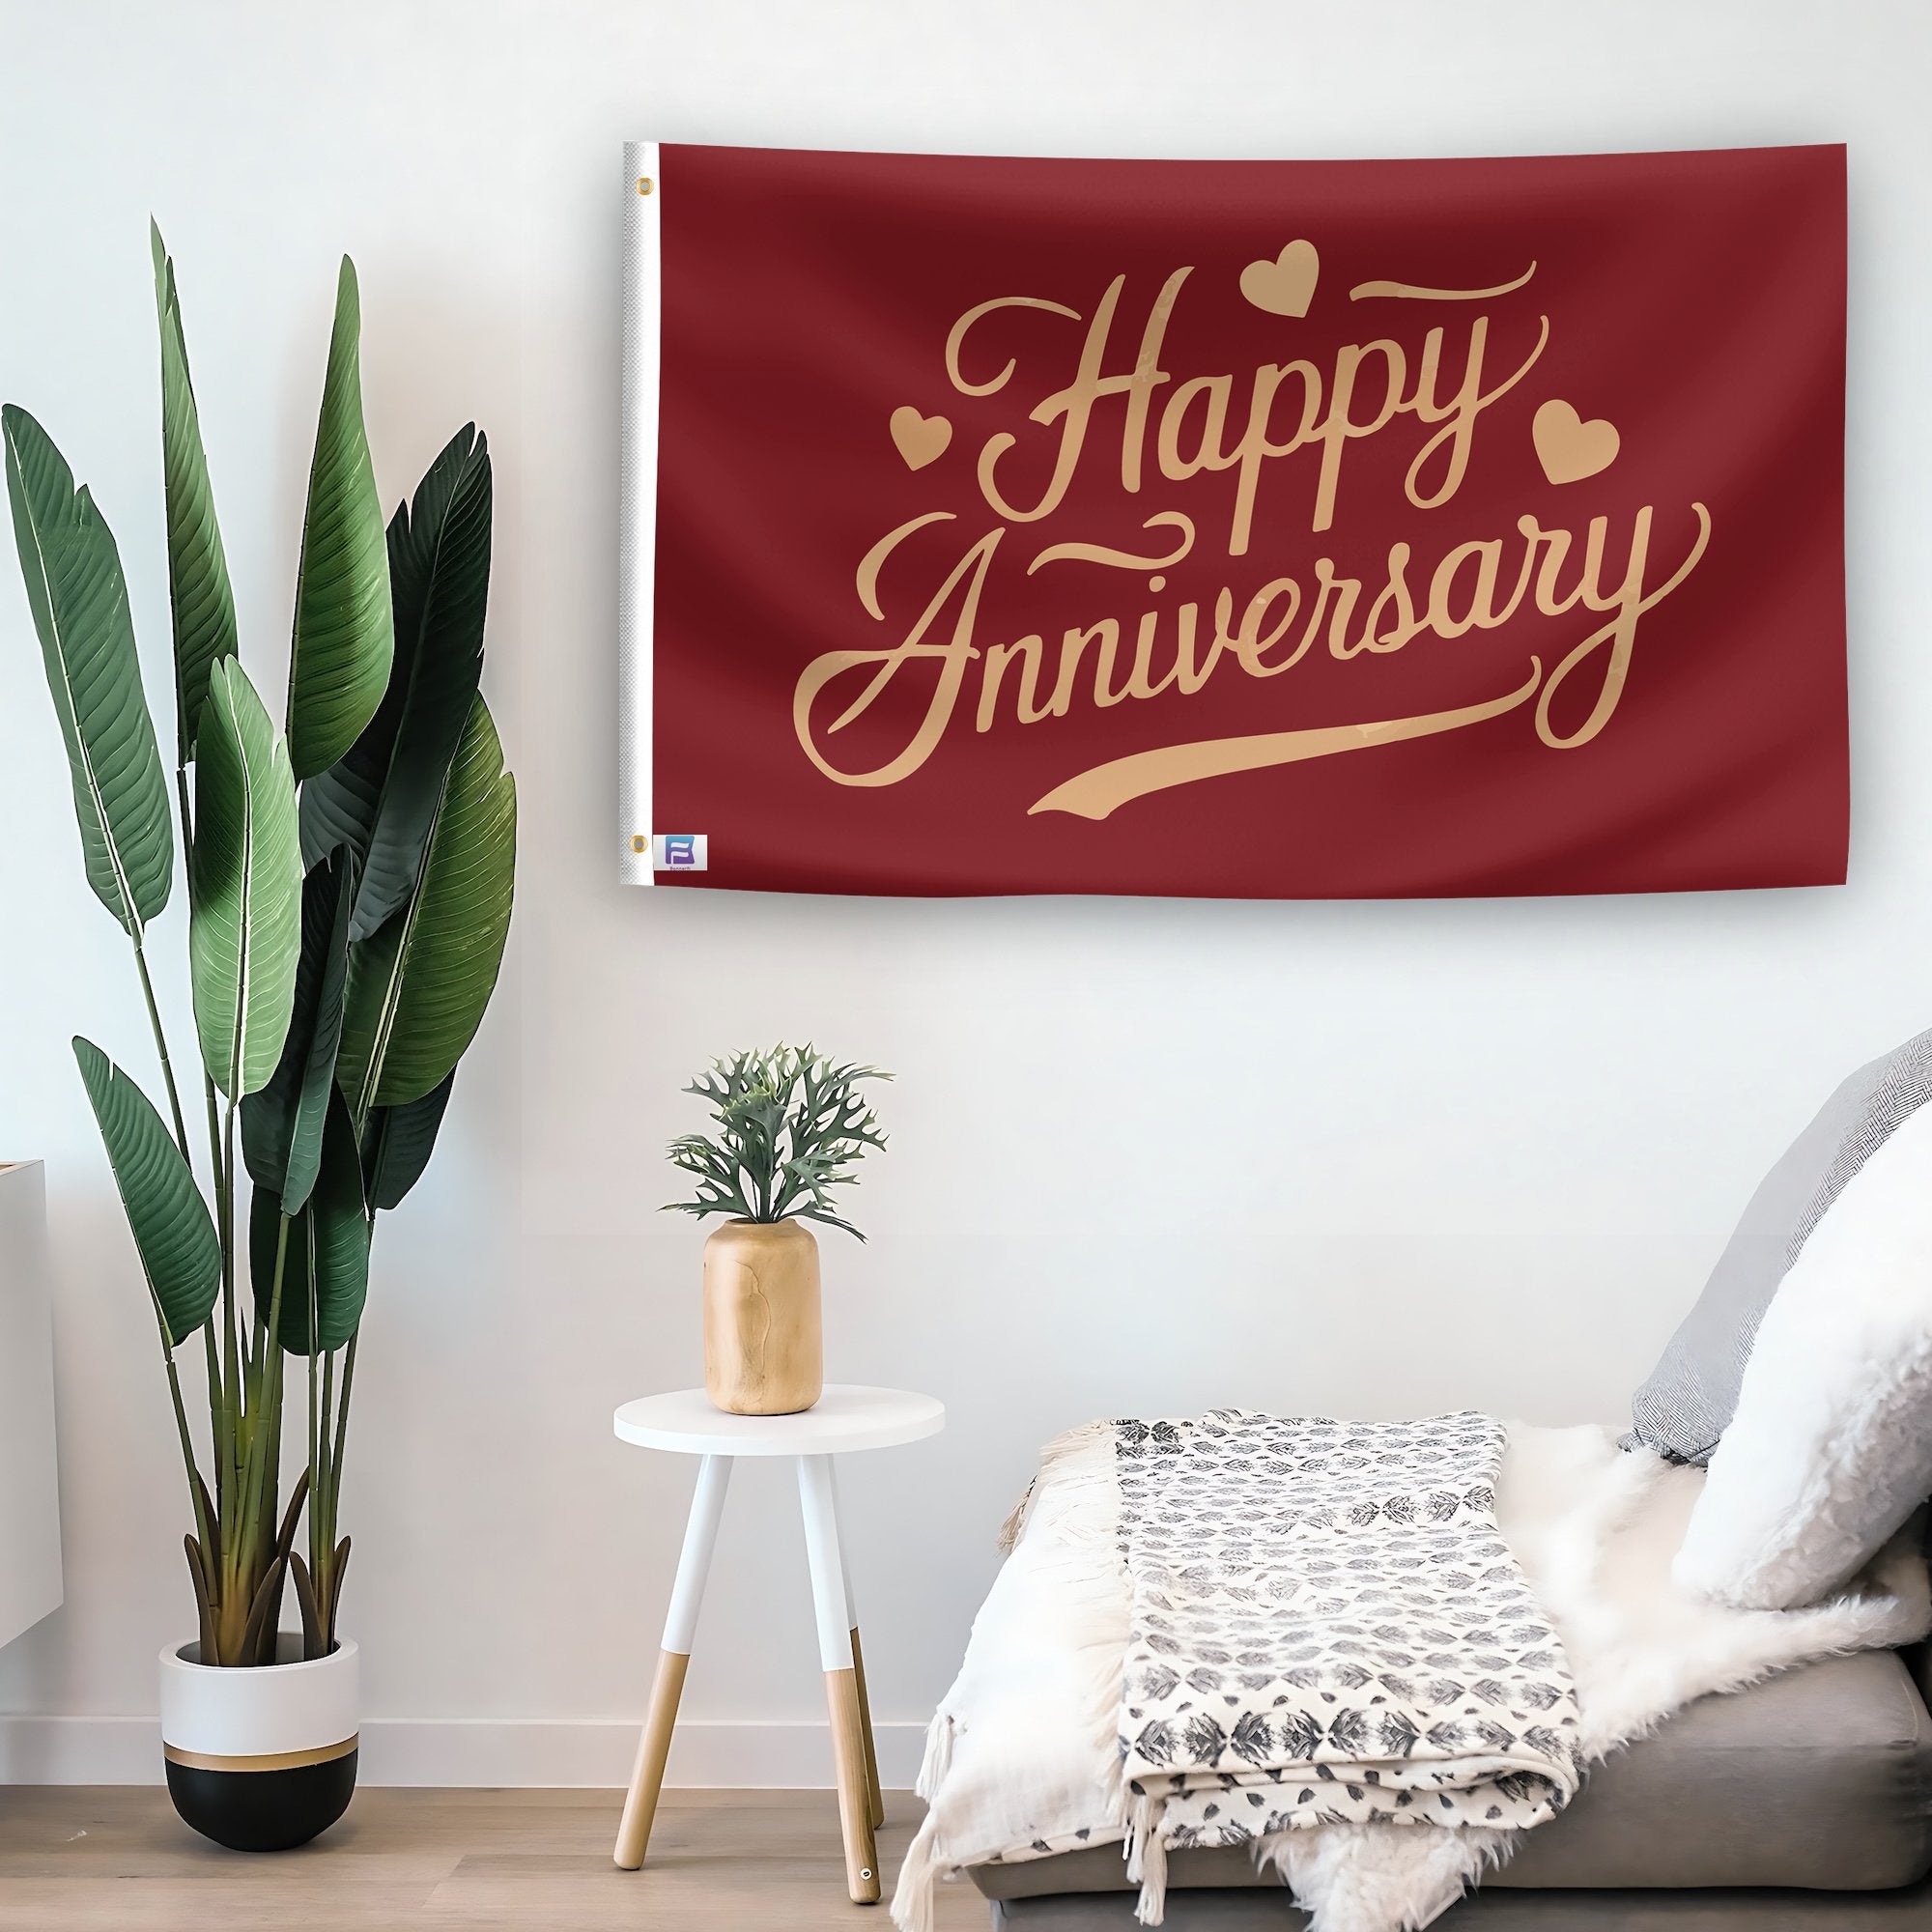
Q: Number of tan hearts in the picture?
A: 3